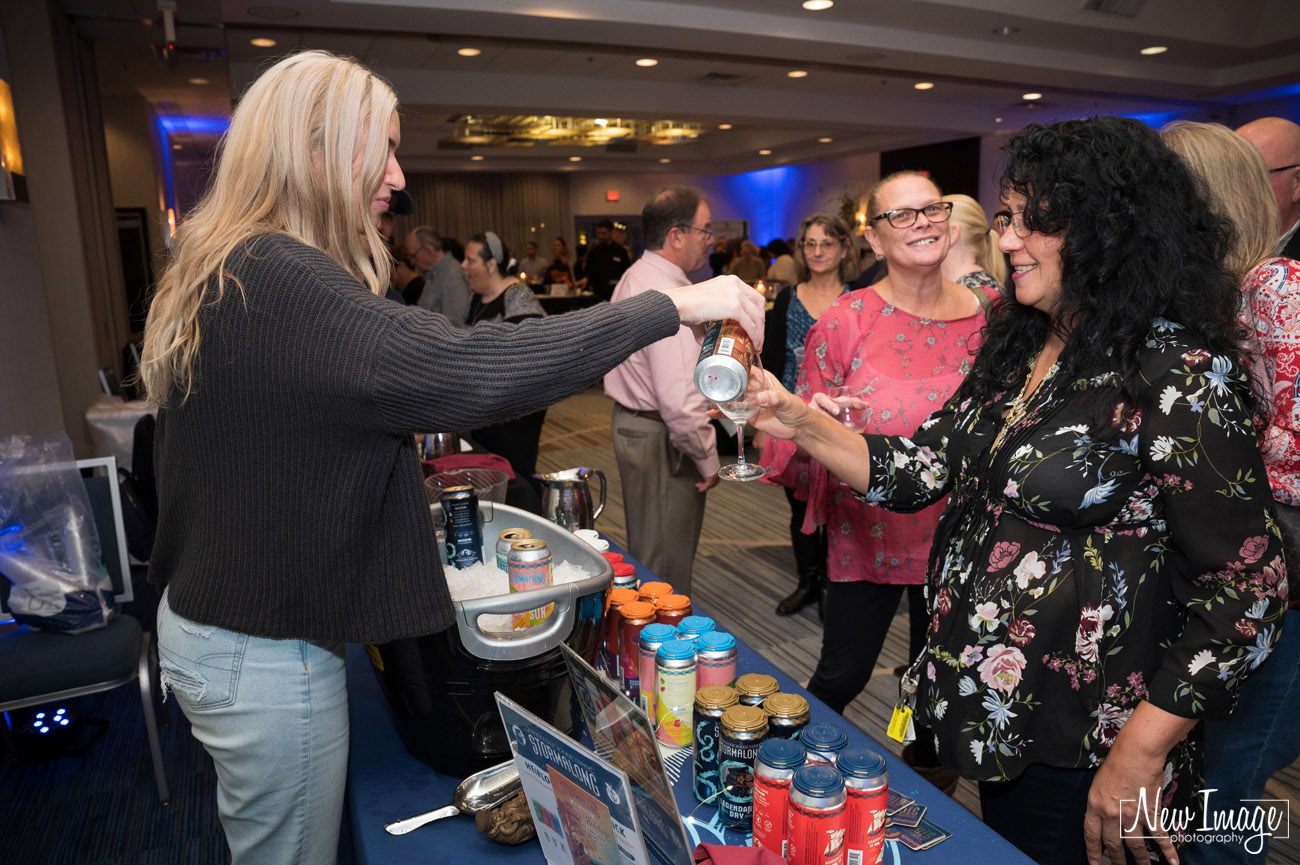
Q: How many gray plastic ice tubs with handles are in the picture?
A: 1